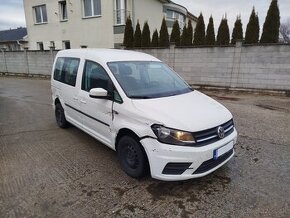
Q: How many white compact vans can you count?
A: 1